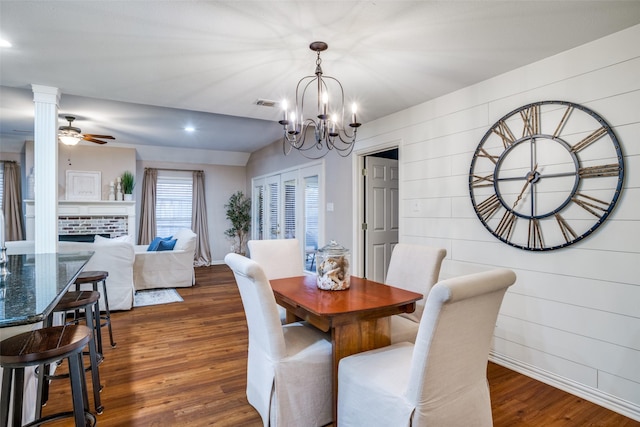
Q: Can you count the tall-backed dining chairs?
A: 4